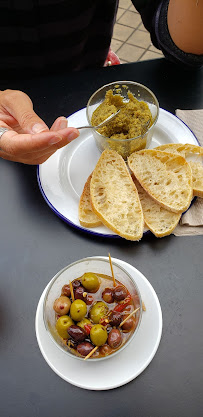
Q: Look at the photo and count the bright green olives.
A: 6